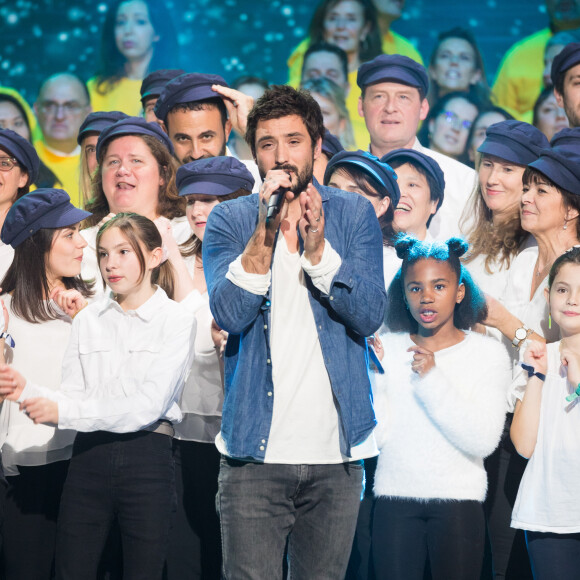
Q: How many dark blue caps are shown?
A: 15